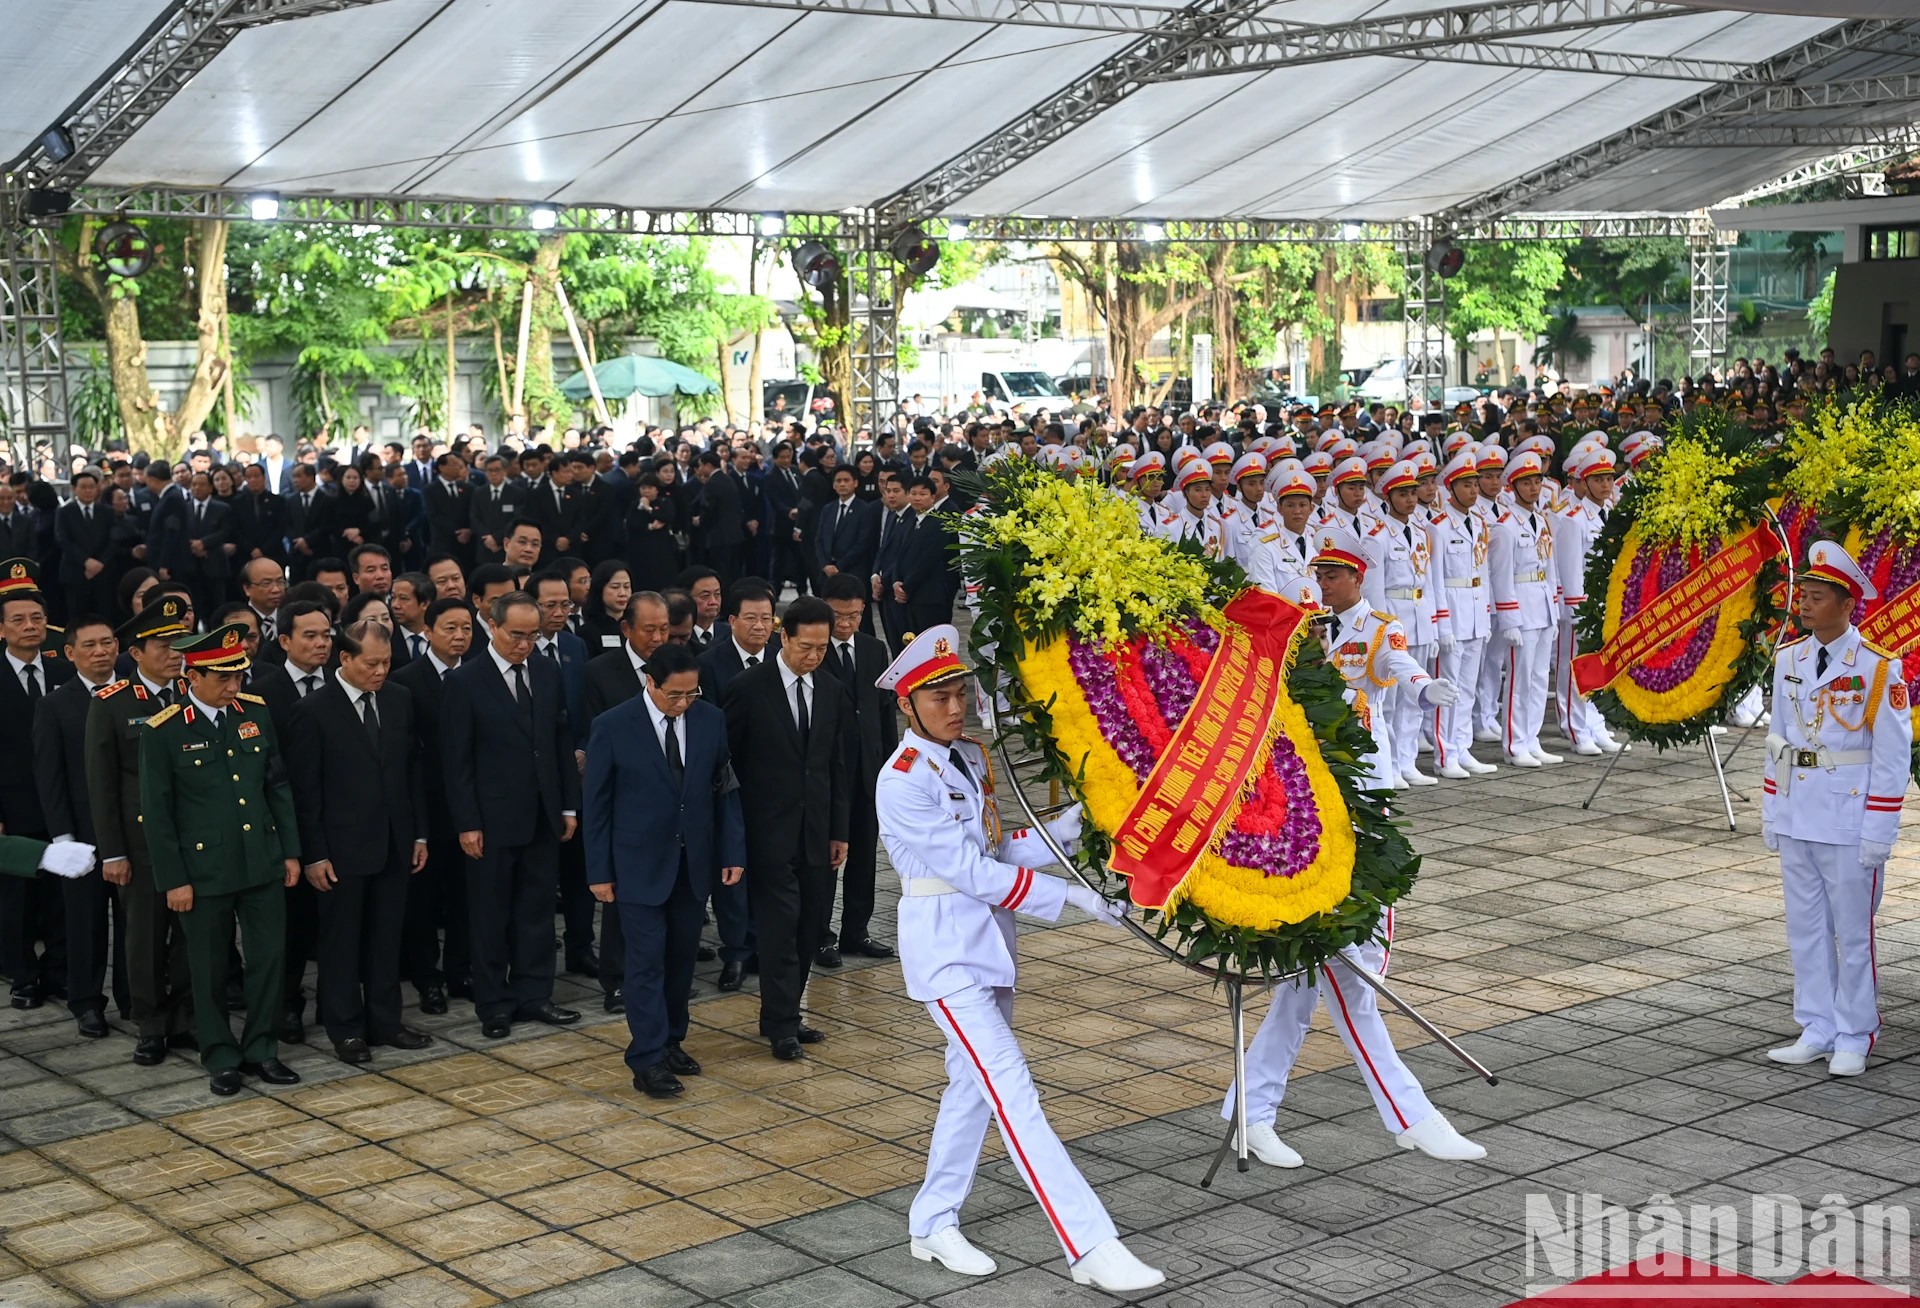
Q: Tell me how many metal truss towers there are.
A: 4